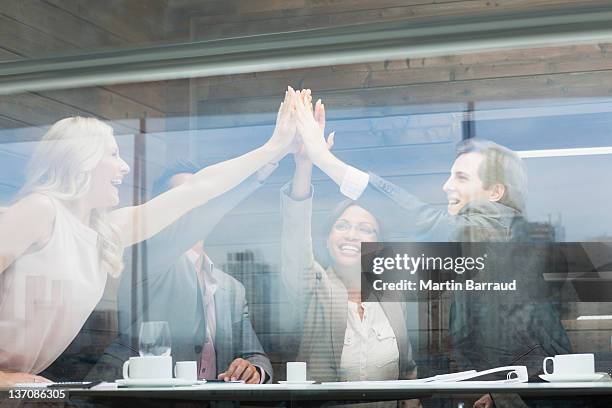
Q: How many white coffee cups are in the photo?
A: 4